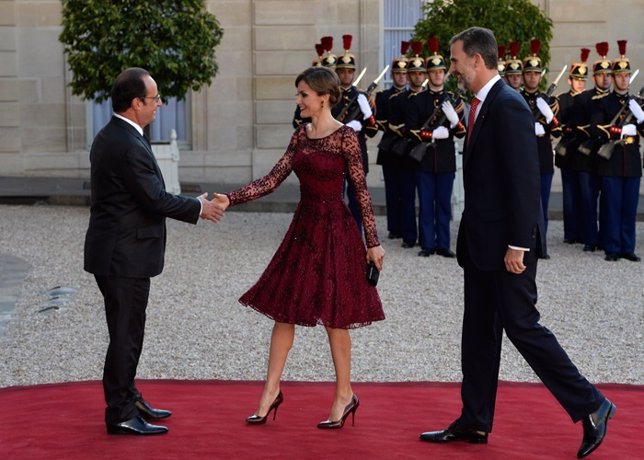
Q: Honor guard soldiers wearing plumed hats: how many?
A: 12